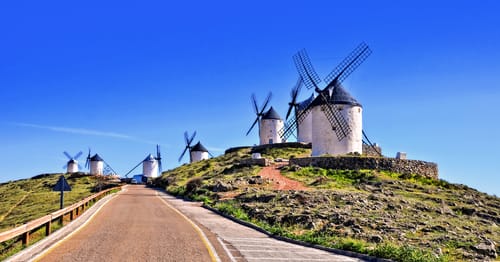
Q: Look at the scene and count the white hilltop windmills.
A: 7